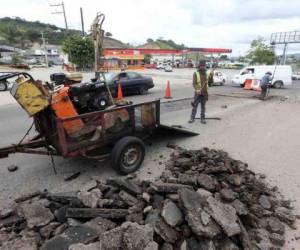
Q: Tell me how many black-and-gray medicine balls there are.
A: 0